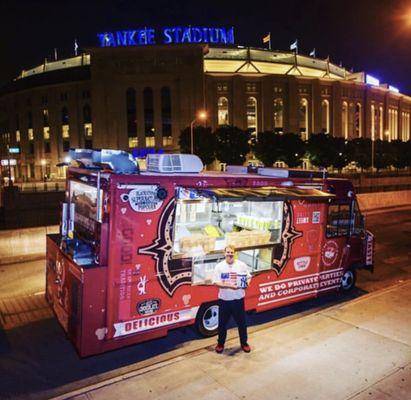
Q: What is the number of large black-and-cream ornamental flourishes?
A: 2